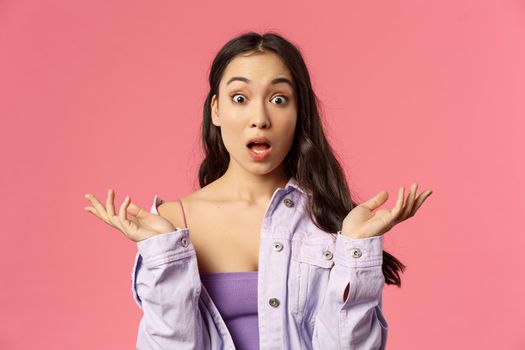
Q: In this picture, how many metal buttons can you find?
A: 6